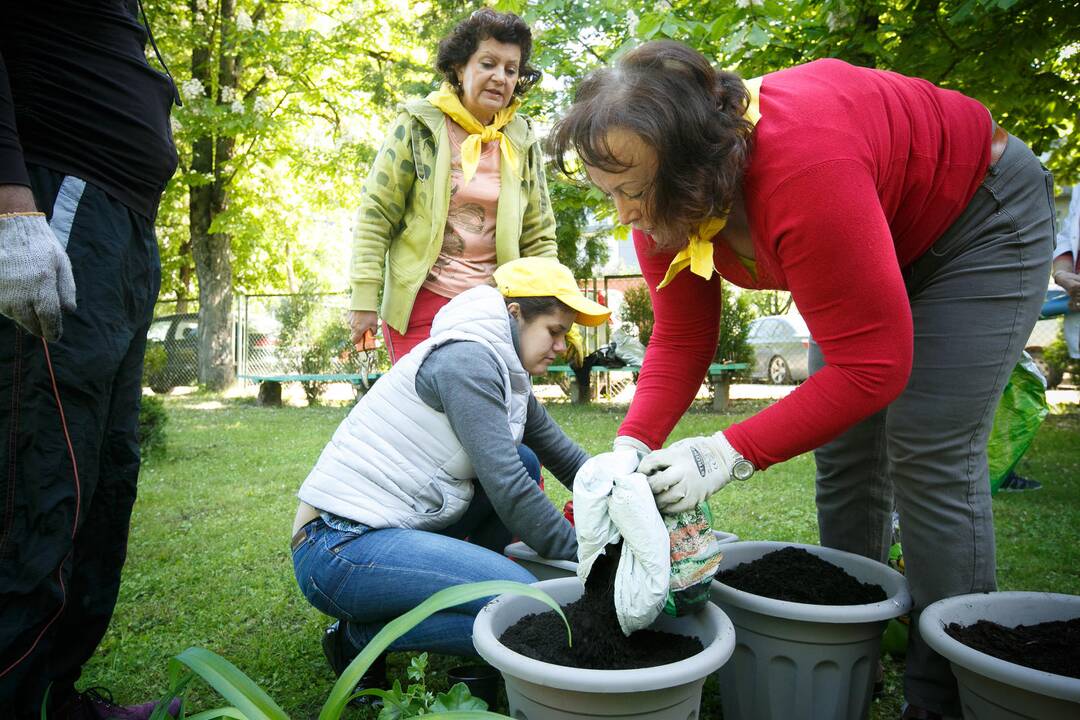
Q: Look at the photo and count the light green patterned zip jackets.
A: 1